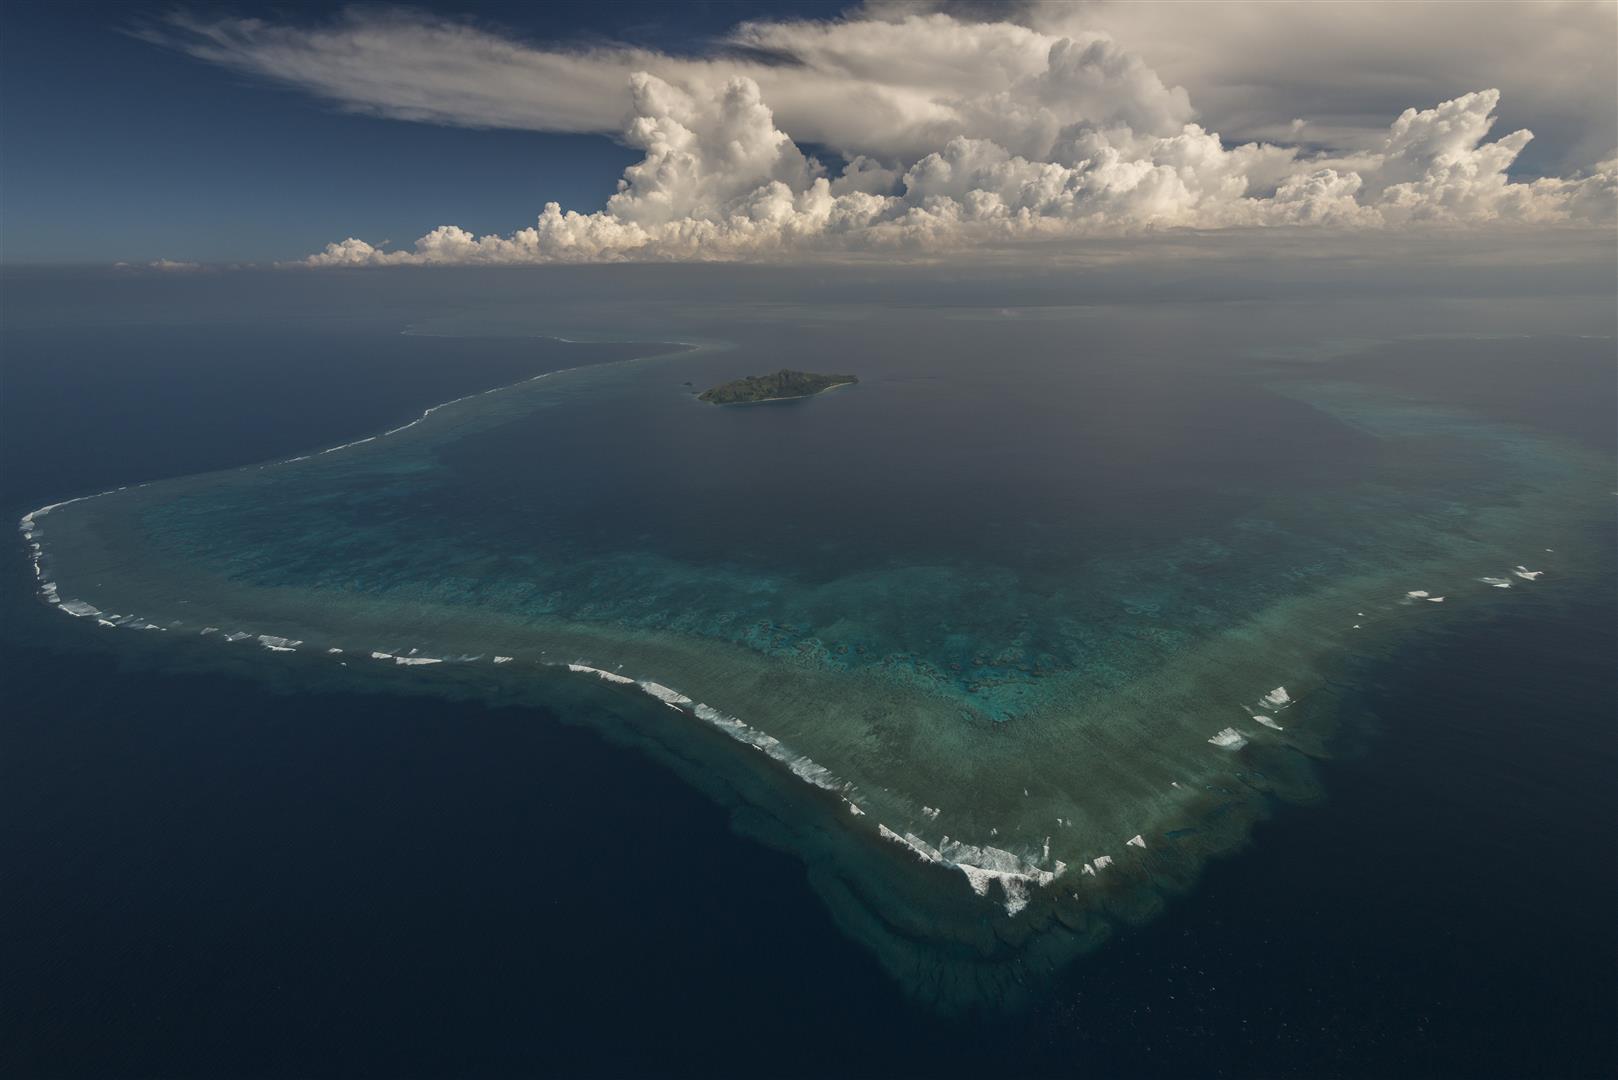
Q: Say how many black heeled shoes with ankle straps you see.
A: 0